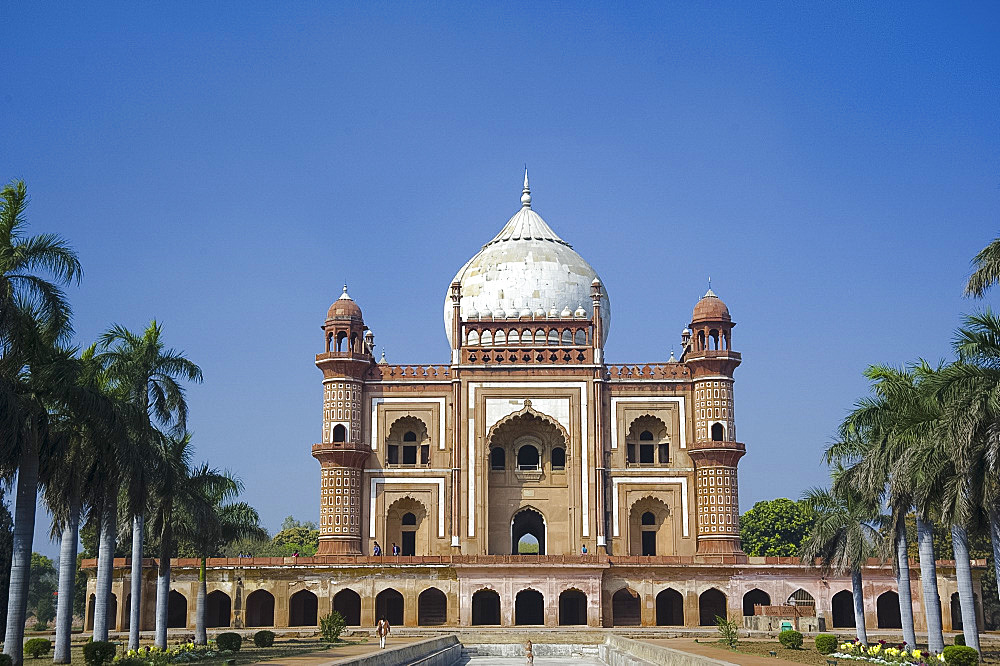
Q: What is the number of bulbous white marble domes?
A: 1